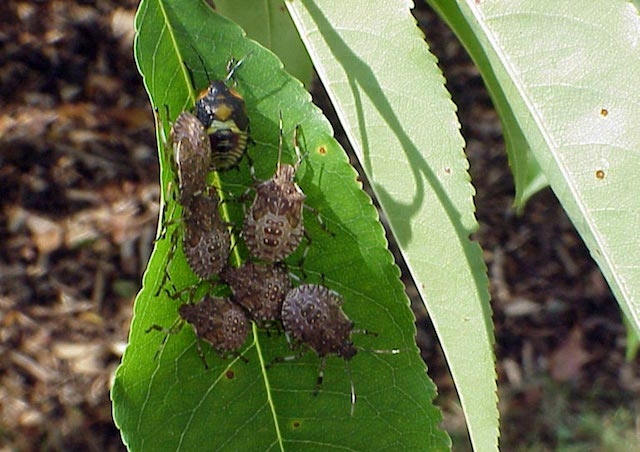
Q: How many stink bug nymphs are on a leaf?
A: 7